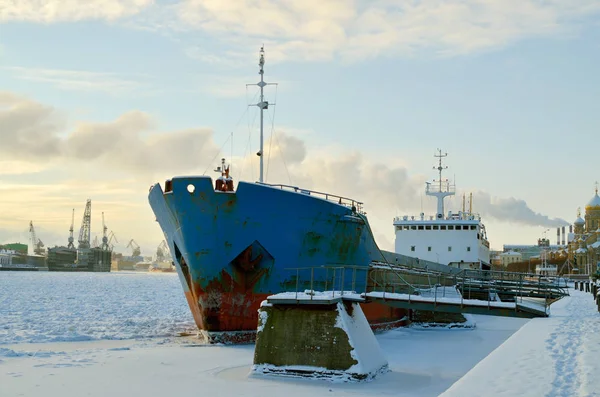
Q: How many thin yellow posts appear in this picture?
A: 2